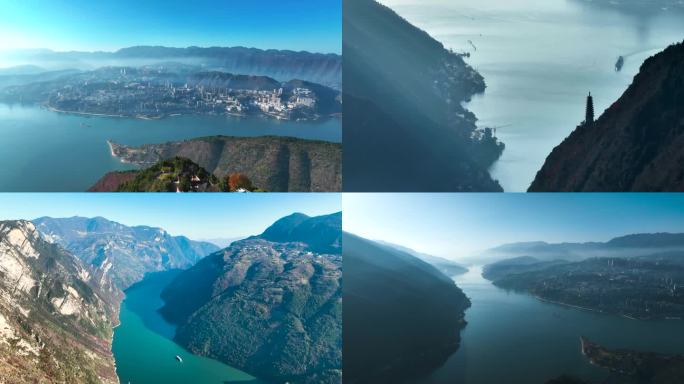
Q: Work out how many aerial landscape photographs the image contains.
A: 4